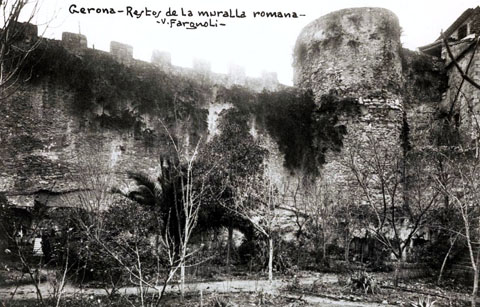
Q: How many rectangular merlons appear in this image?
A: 7